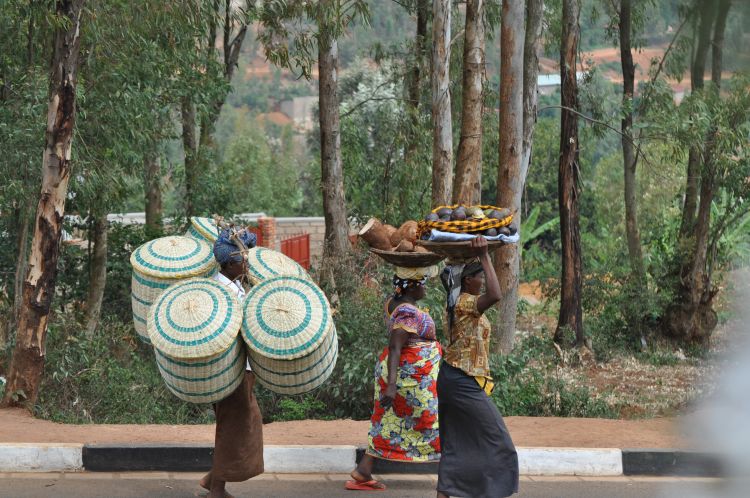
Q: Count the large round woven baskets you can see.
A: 5